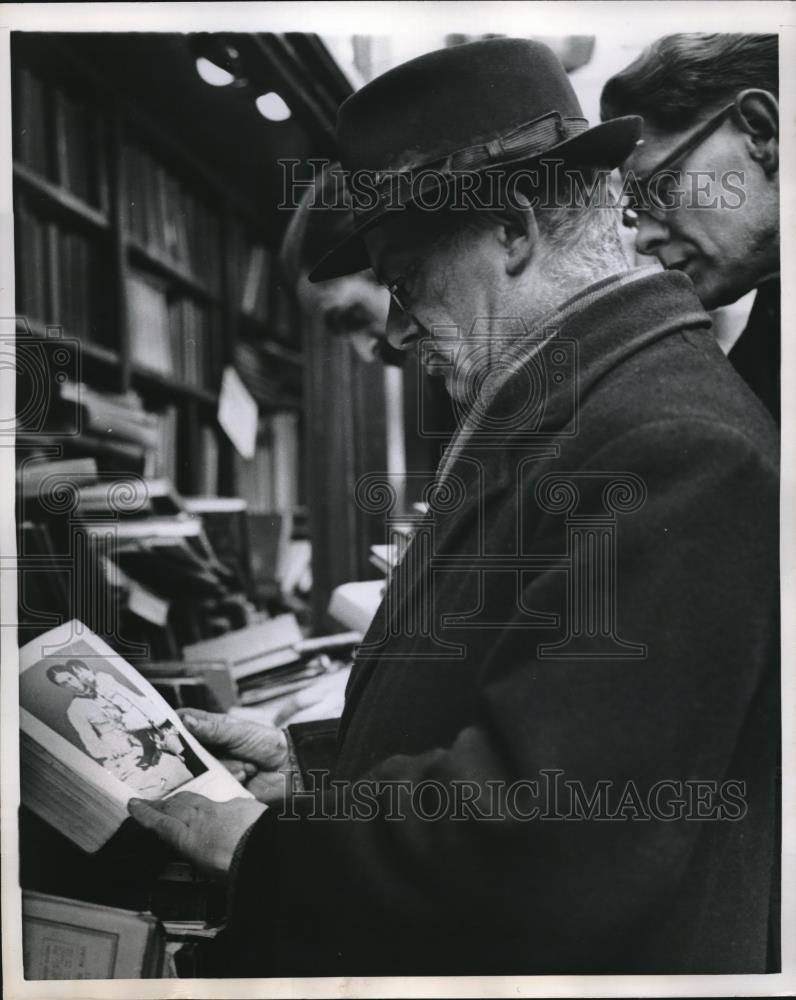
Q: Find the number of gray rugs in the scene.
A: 0